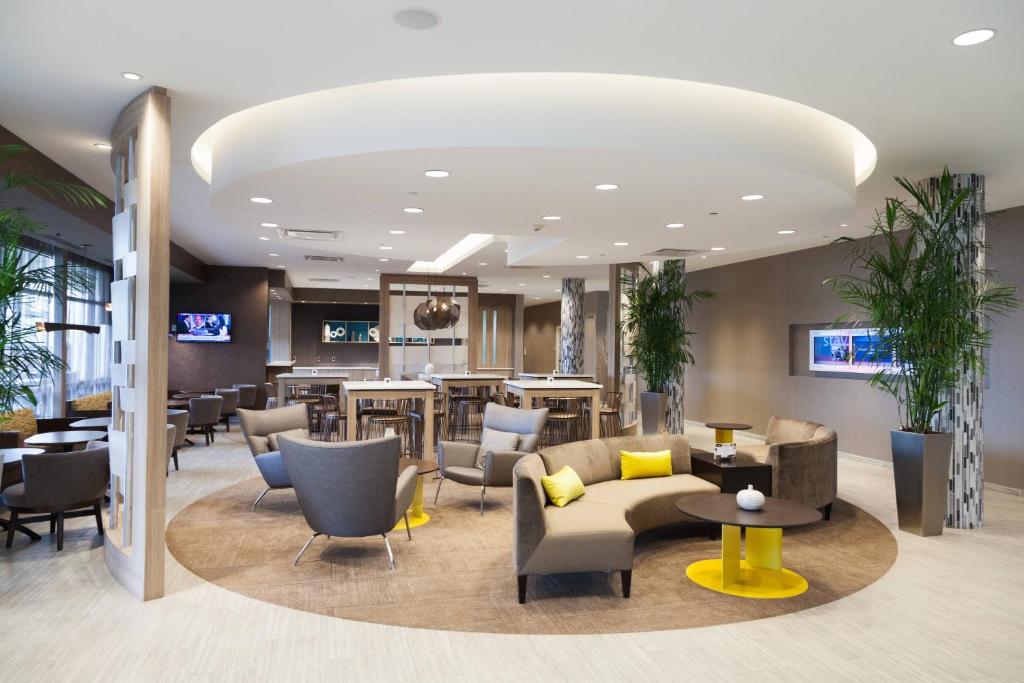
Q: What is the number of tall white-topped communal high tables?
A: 5